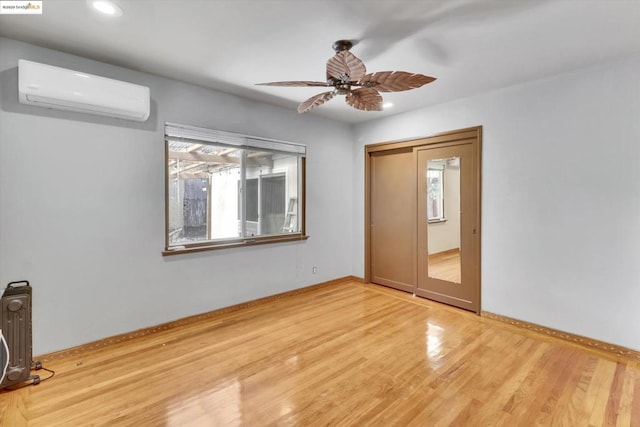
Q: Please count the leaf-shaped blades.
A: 5